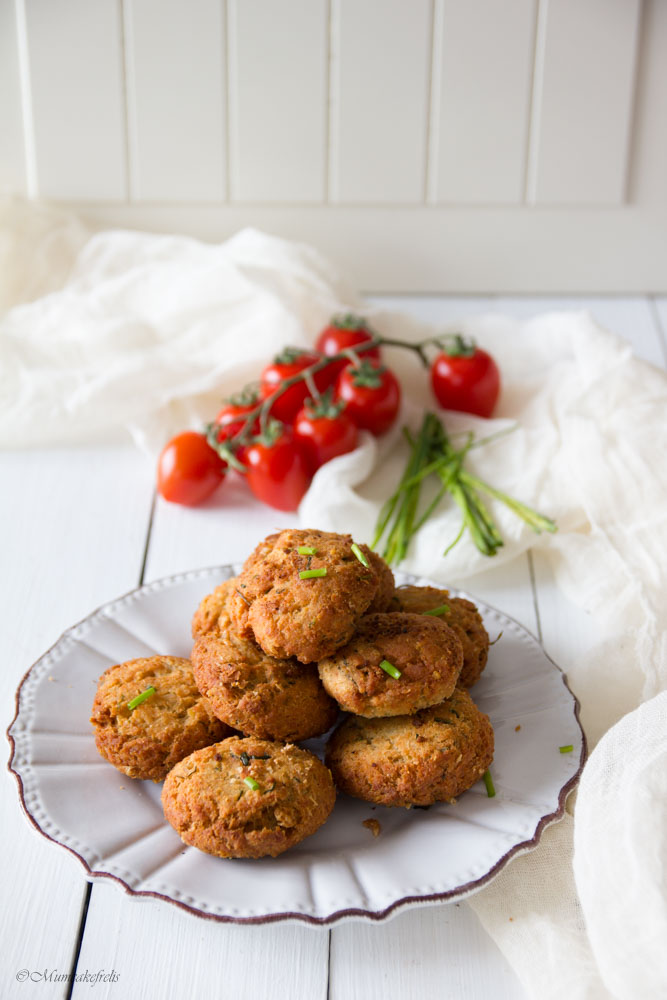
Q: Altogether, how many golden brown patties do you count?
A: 9